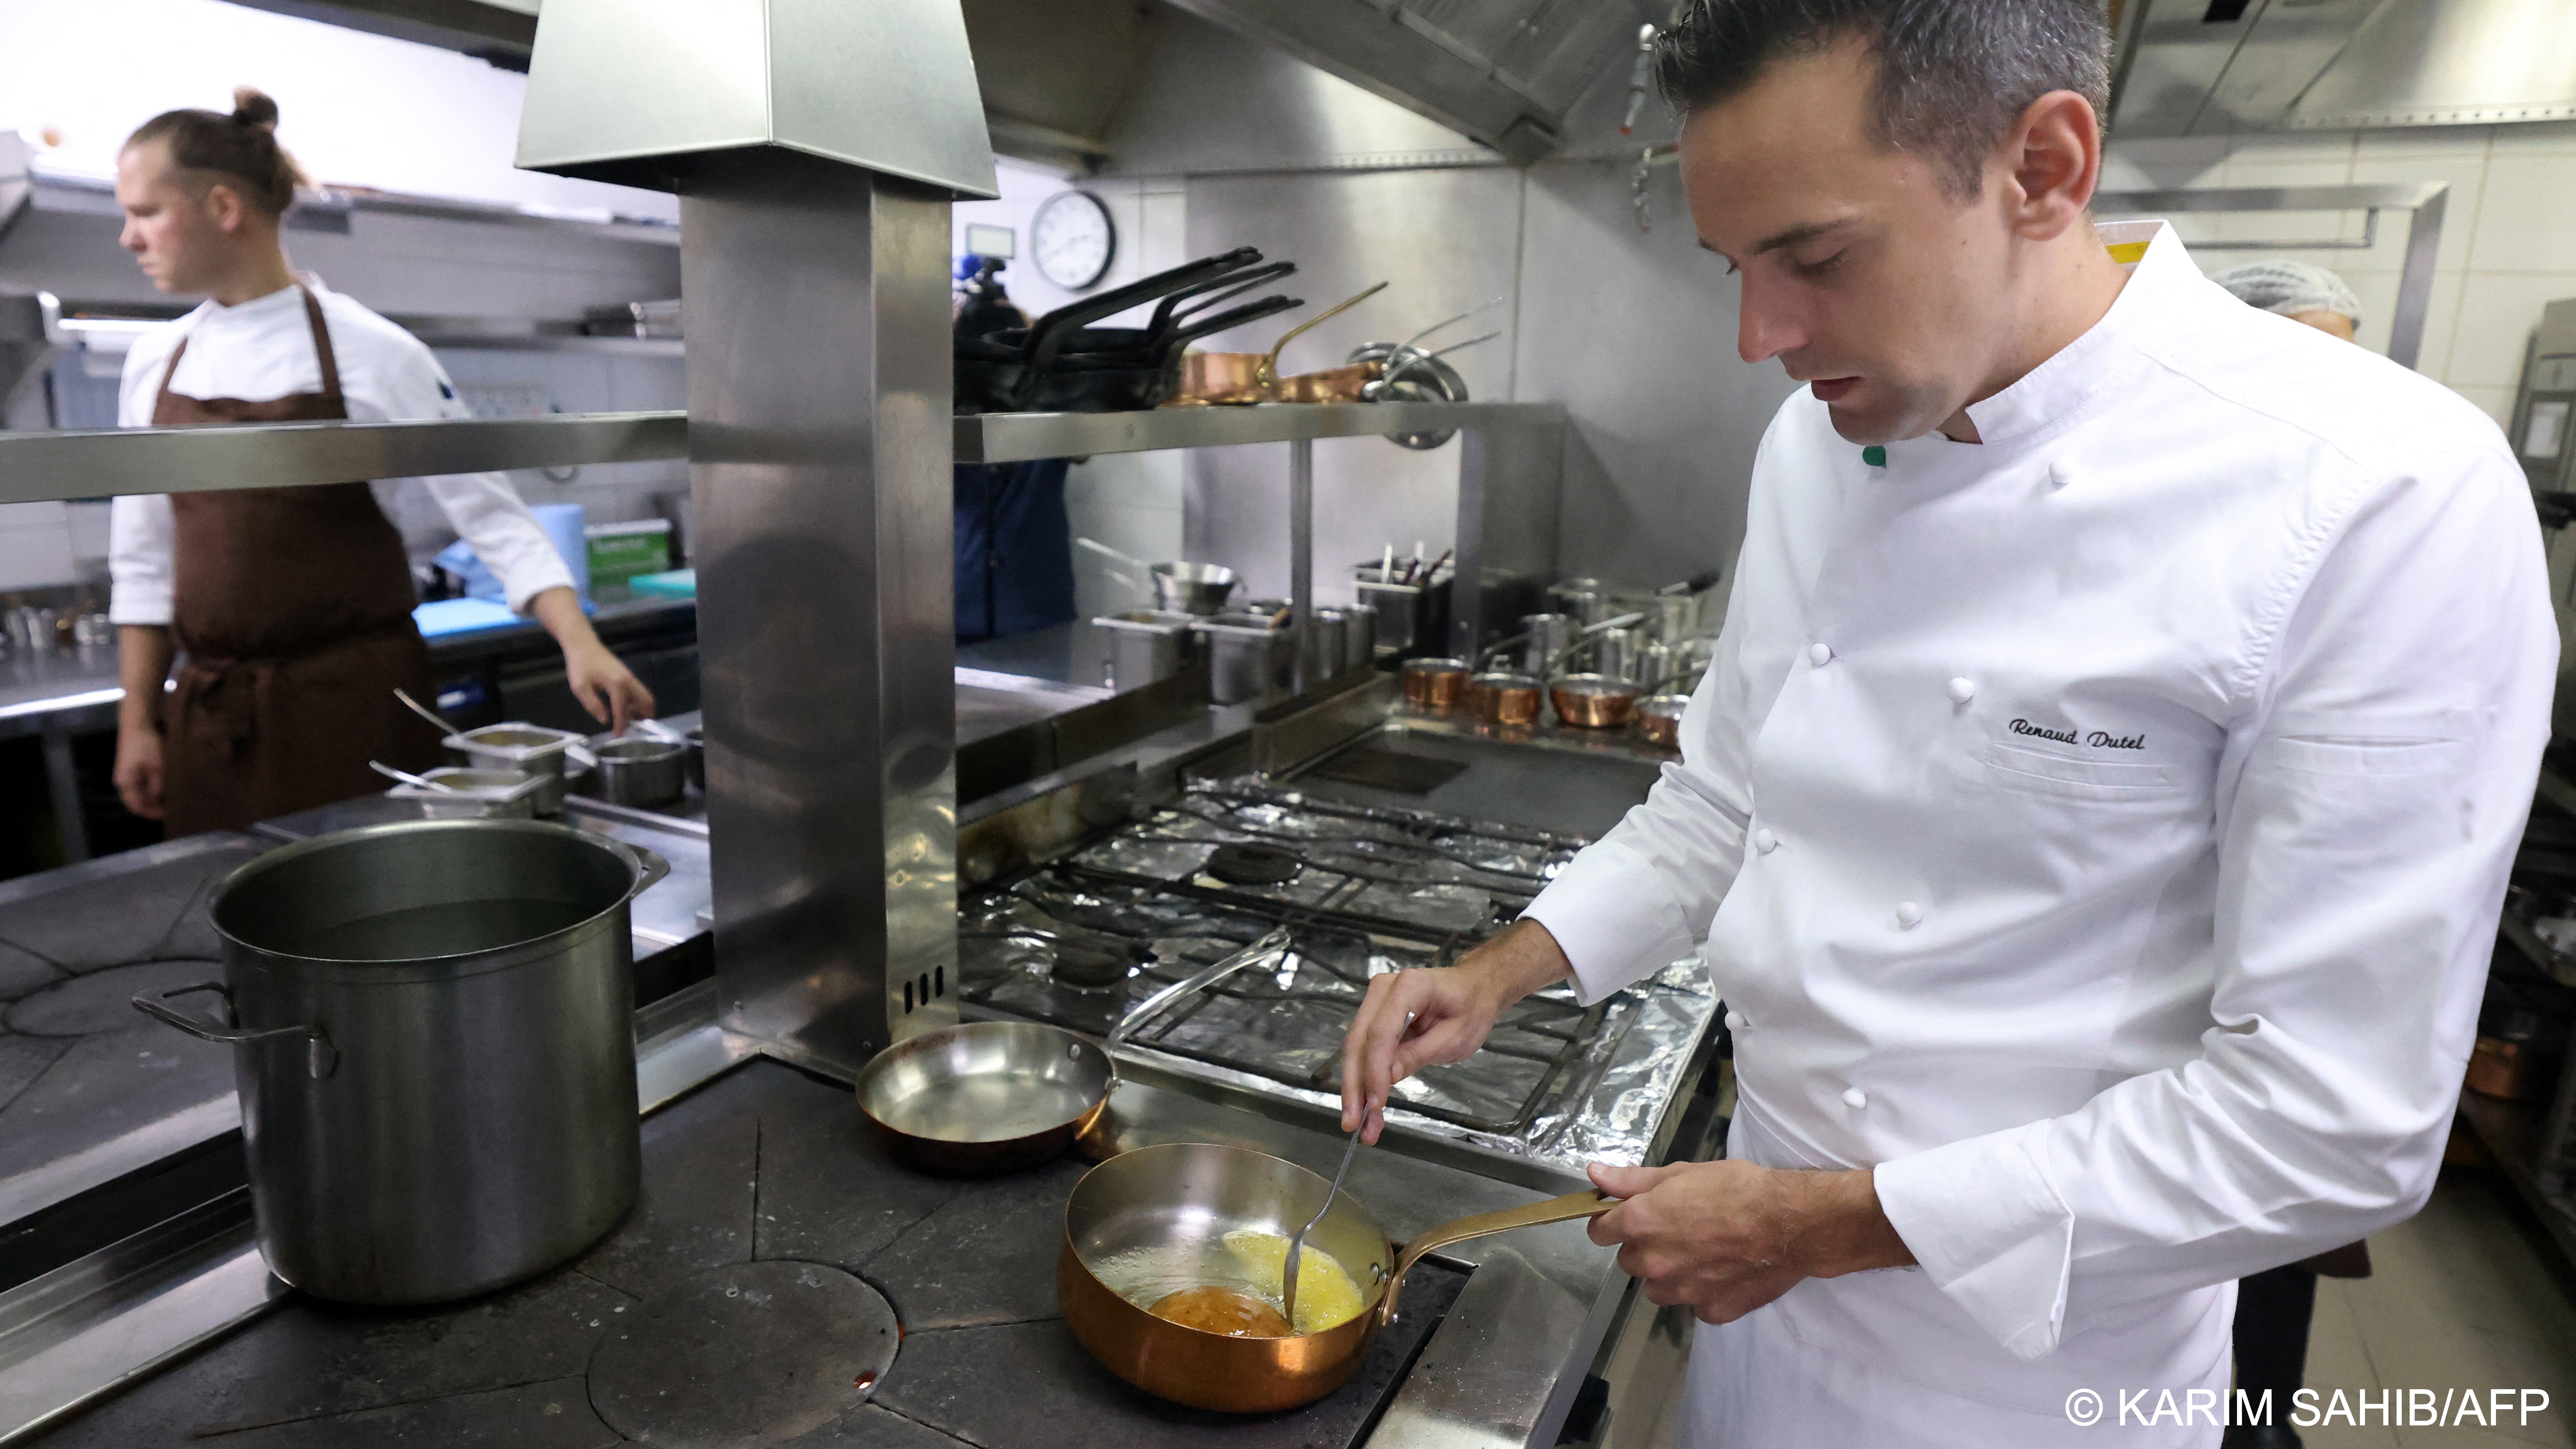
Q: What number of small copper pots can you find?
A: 4